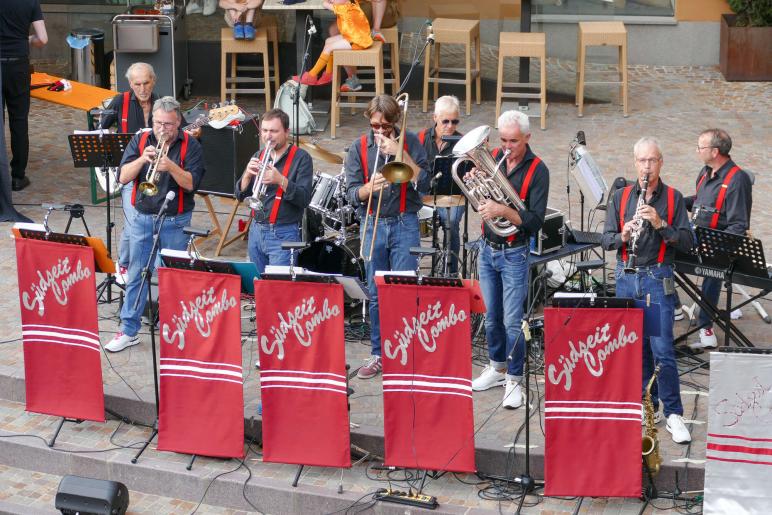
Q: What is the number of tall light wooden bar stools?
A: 7